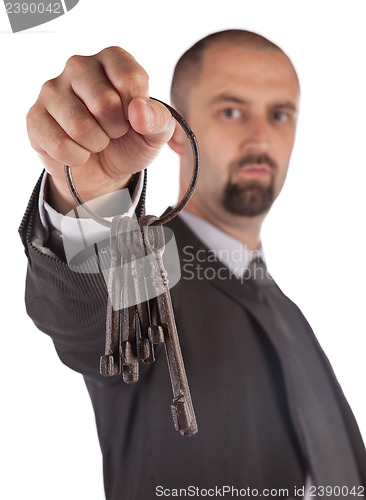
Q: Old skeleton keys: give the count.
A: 5